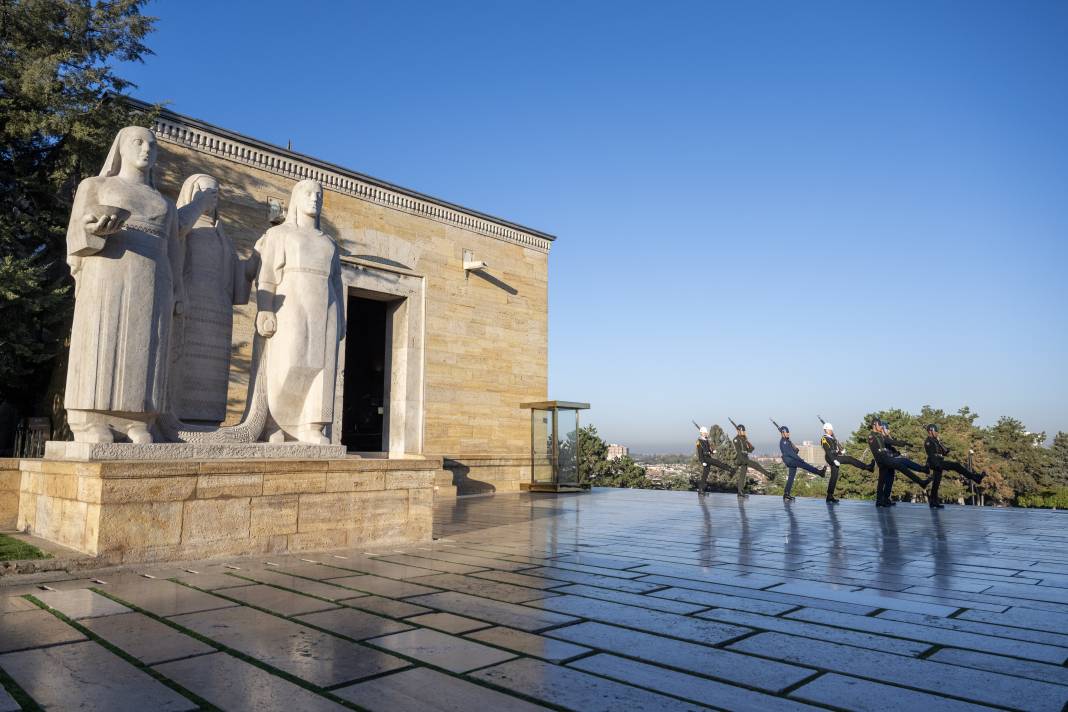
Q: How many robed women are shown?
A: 3